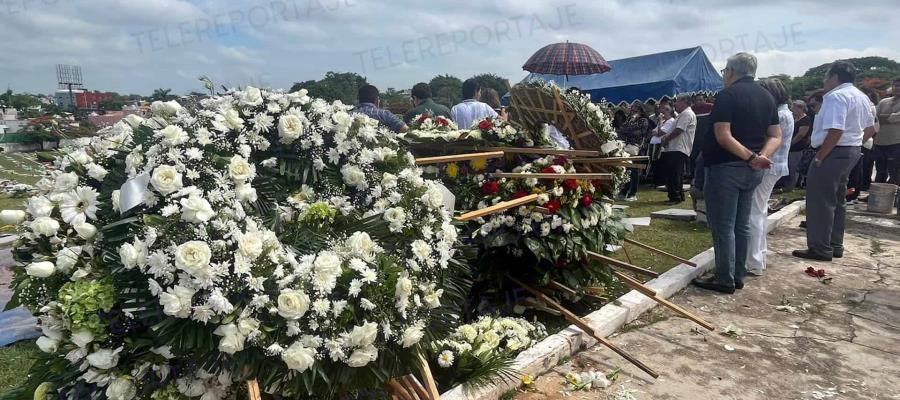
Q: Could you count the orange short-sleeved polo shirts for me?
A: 0